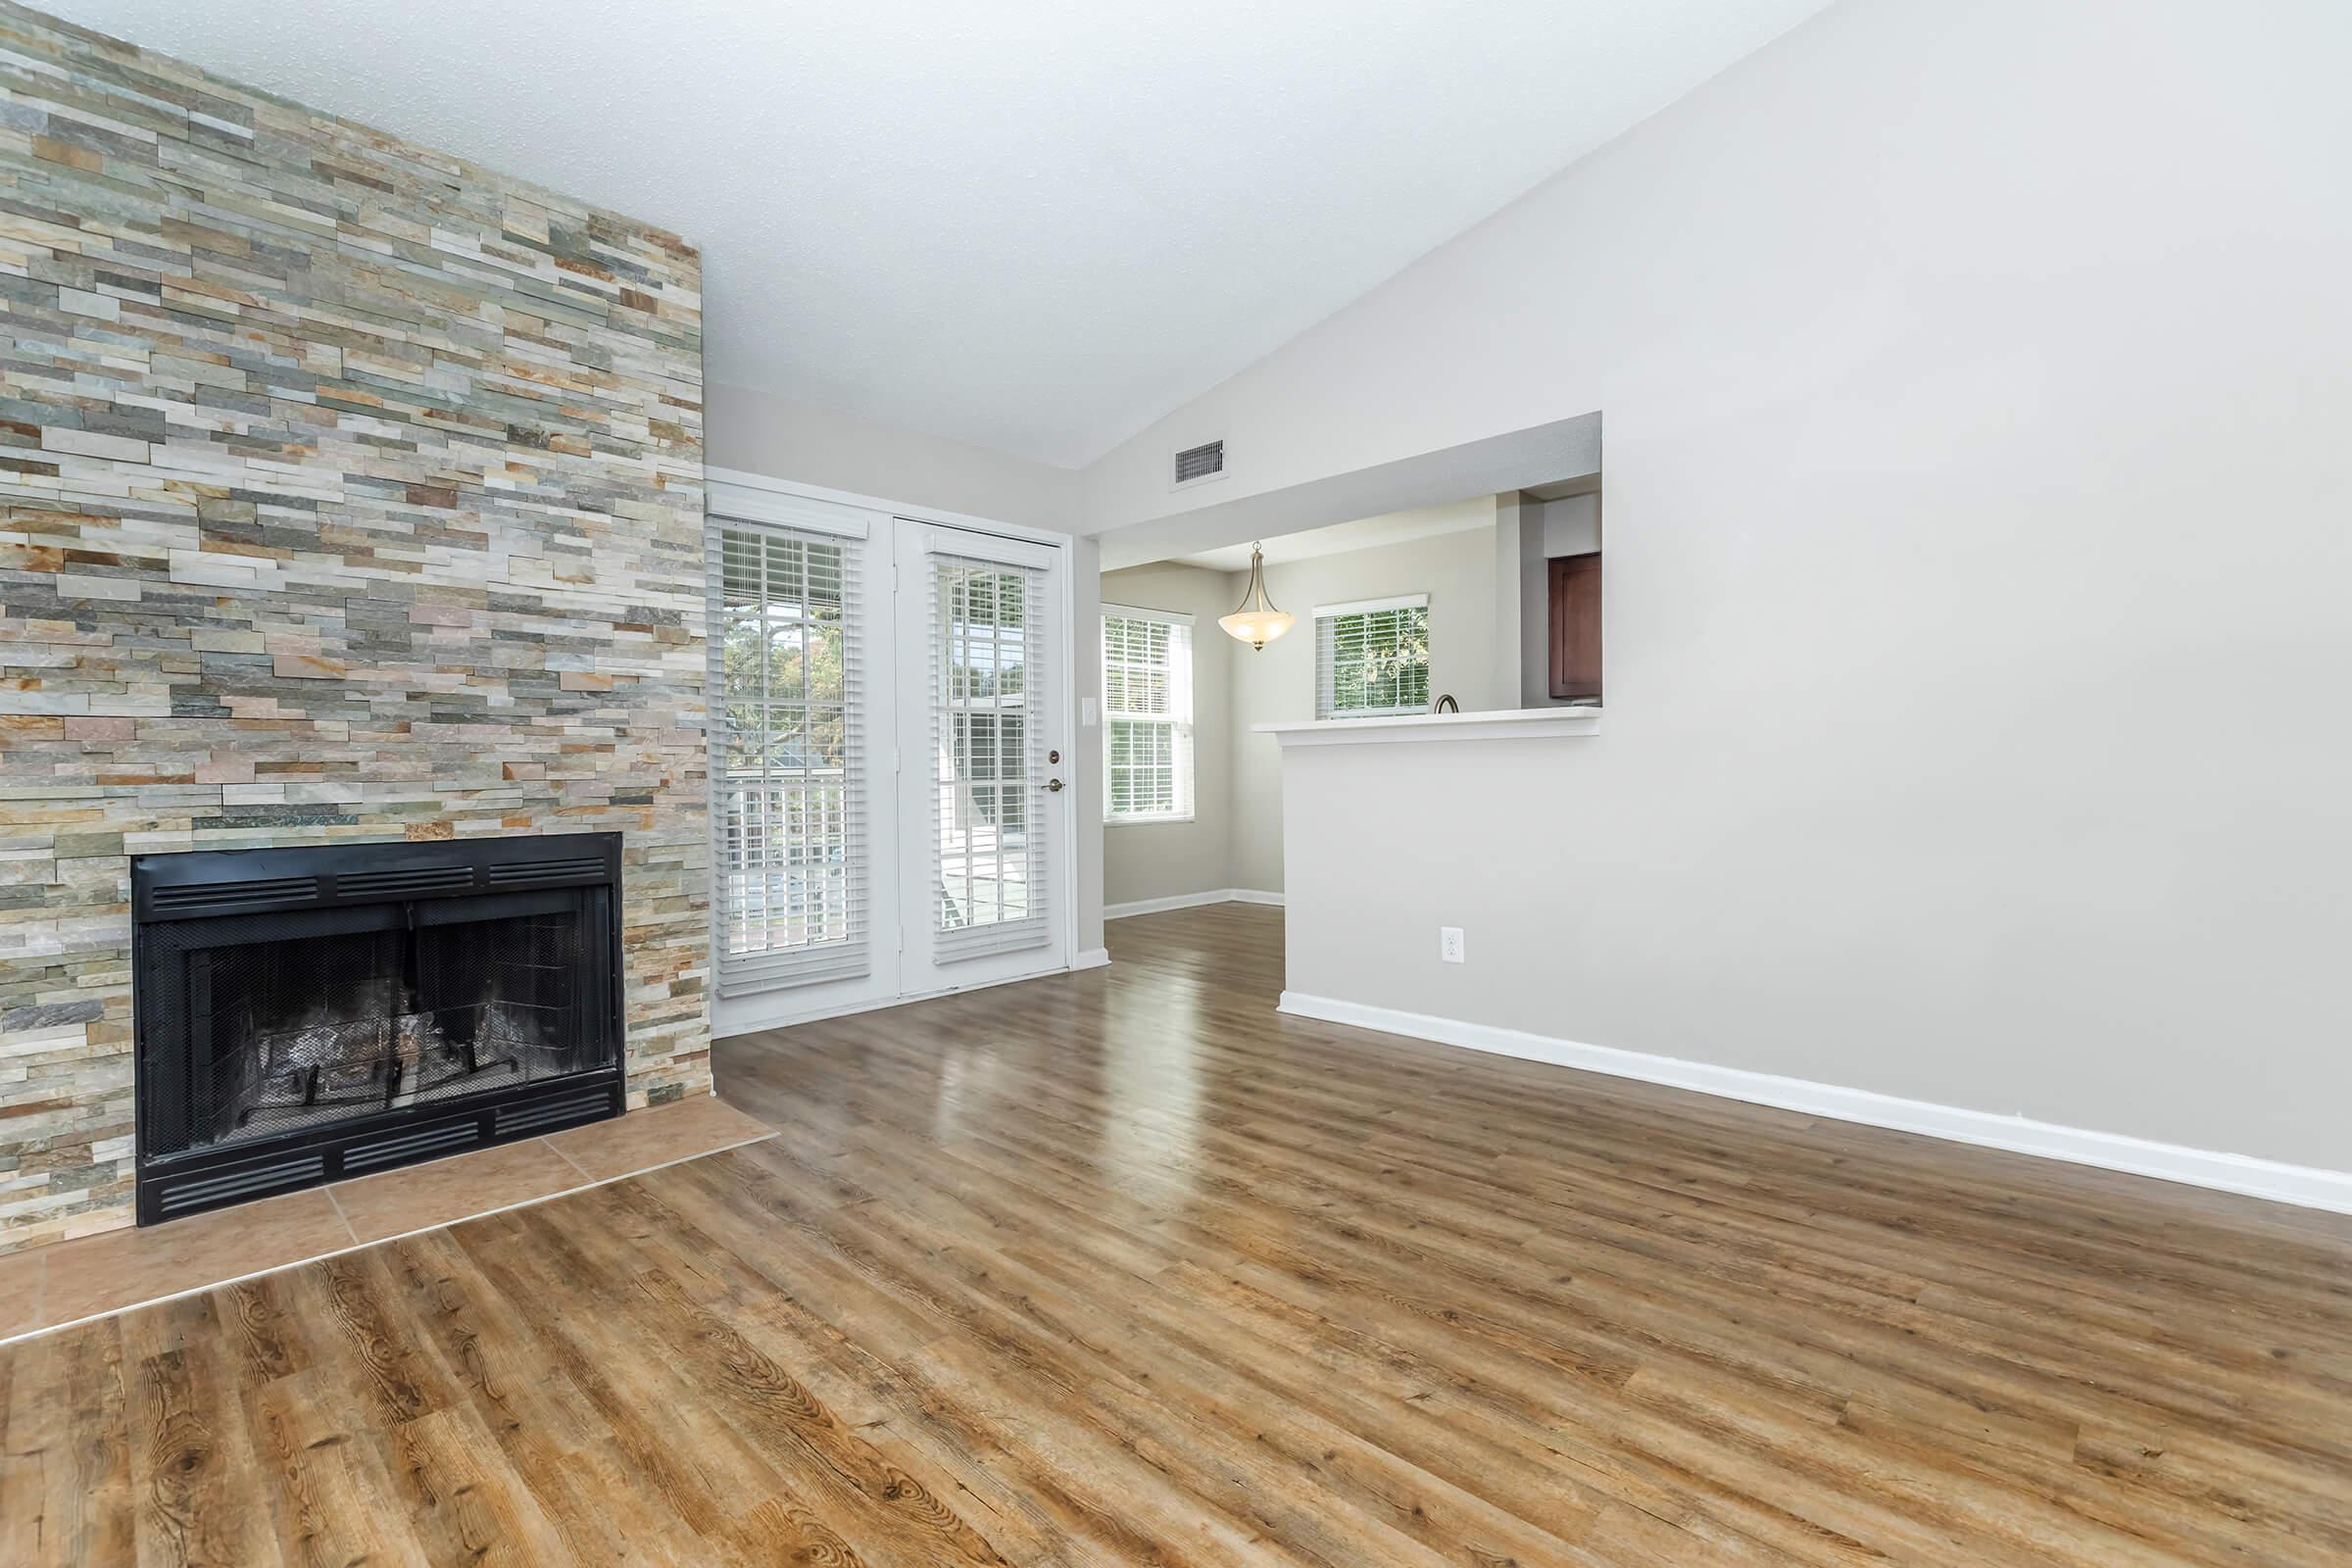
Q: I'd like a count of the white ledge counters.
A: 1